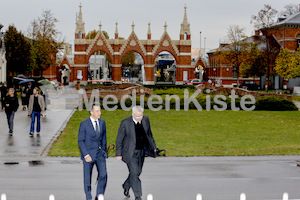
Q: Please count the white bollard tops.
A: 7